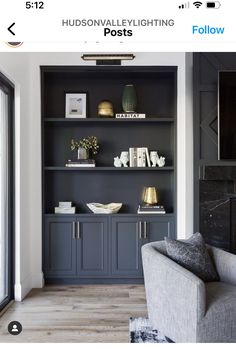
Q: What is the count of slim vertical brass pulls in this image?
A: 4